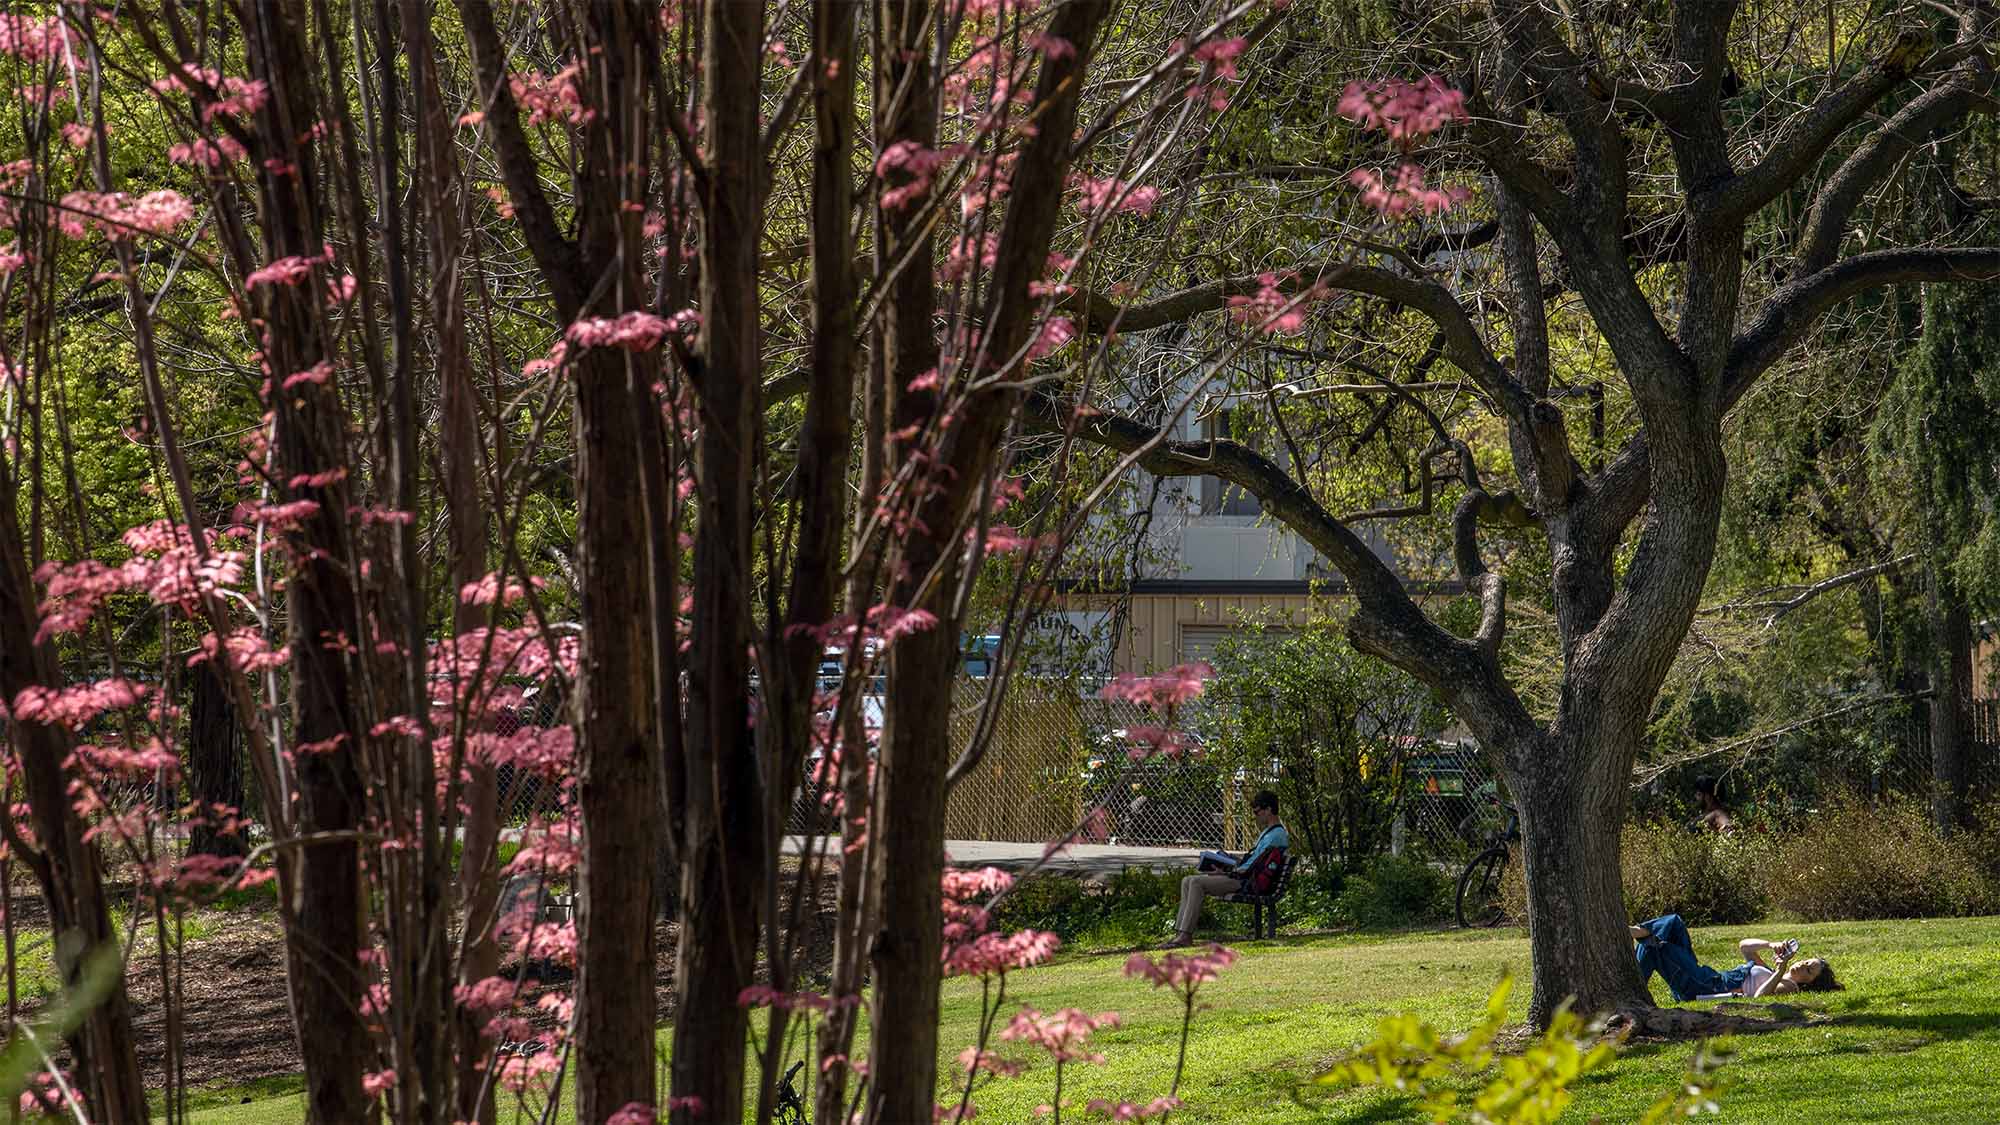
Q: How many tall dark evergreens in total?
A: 1